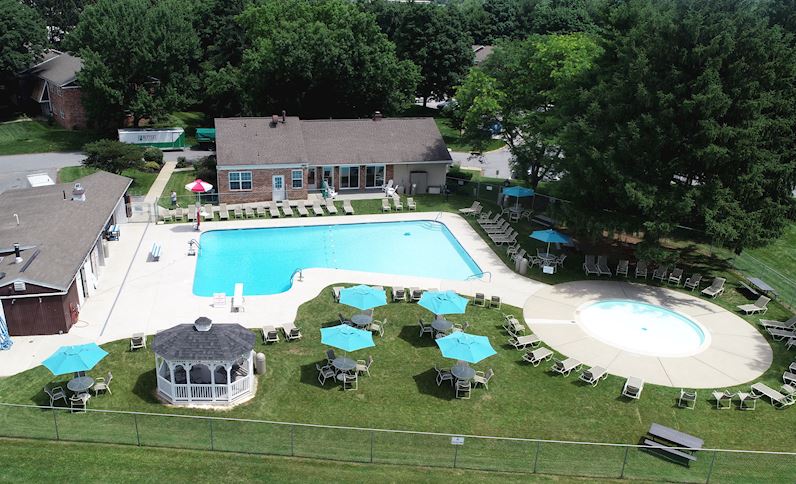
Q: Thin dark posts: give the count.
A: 9